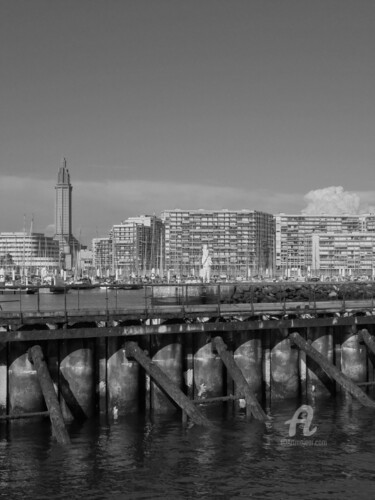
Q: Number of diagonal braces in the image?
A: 5